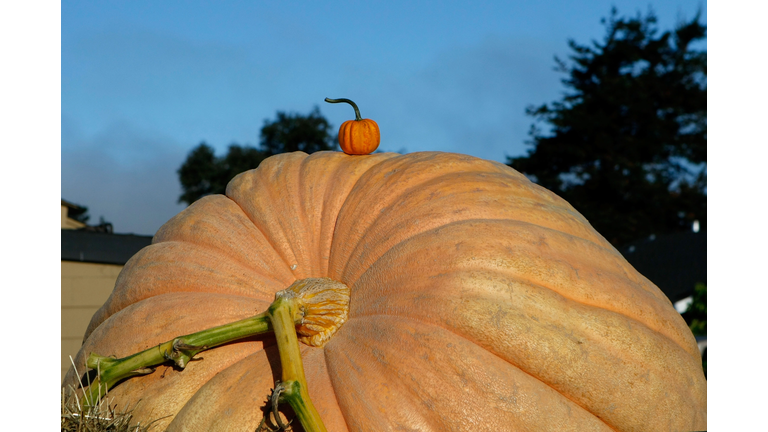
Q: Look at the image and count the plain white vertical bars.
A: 2